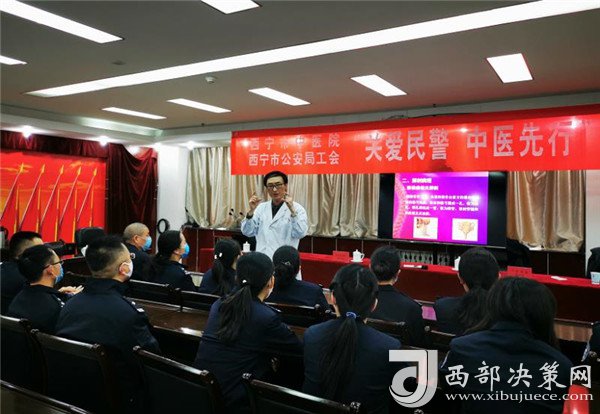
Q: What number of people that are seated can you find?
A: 12